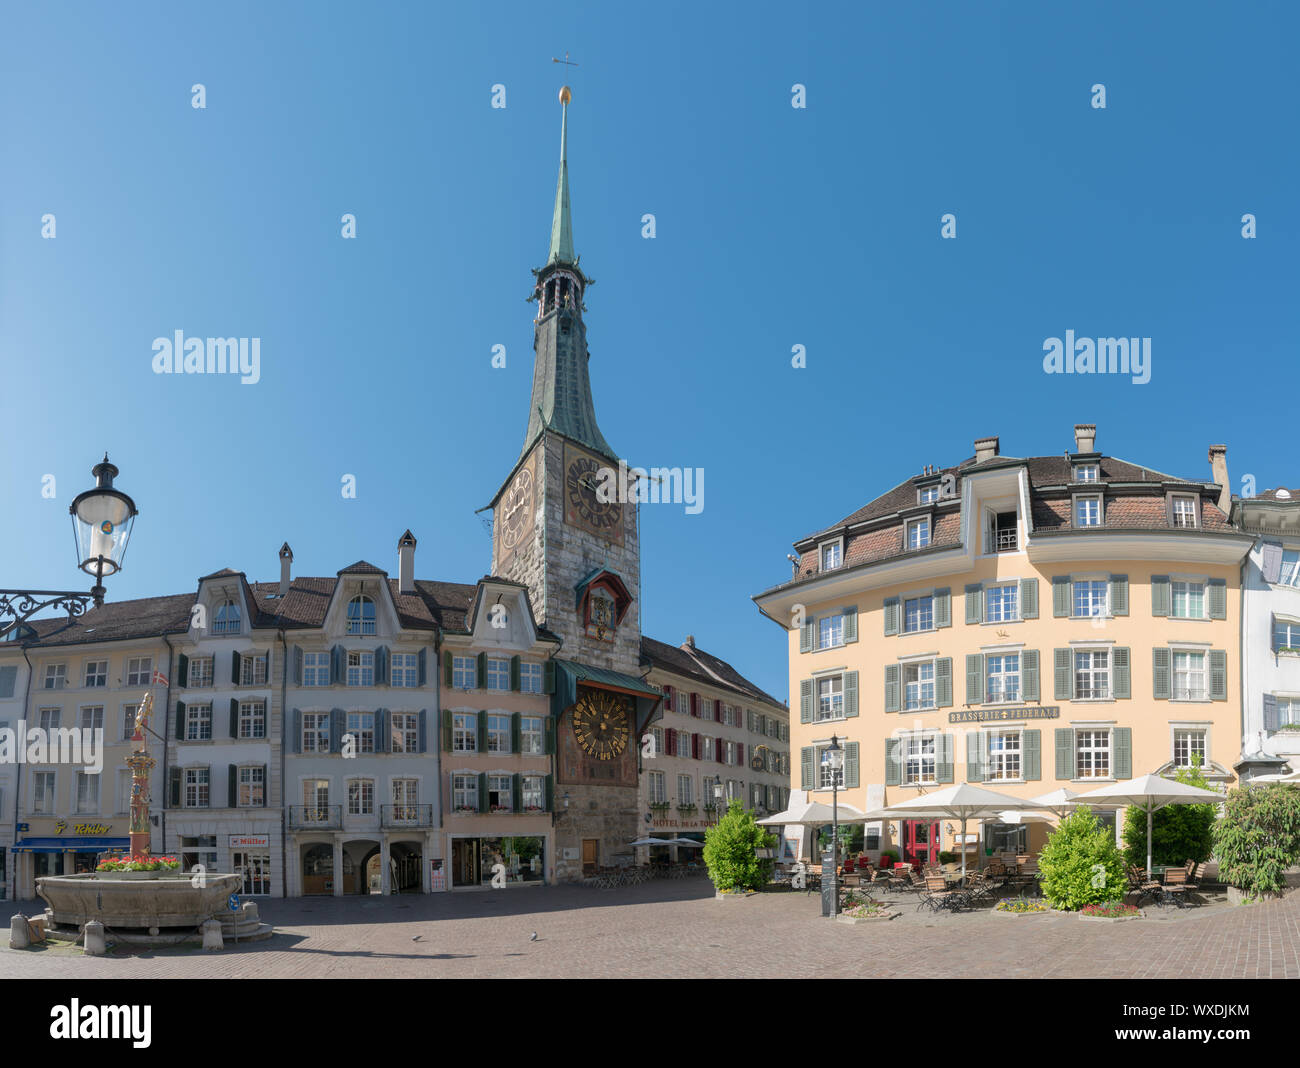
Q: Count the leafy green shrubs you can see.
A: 4